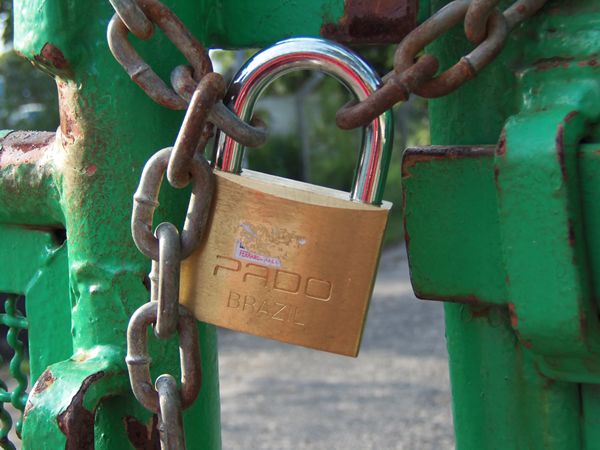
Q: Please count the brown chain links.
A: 11